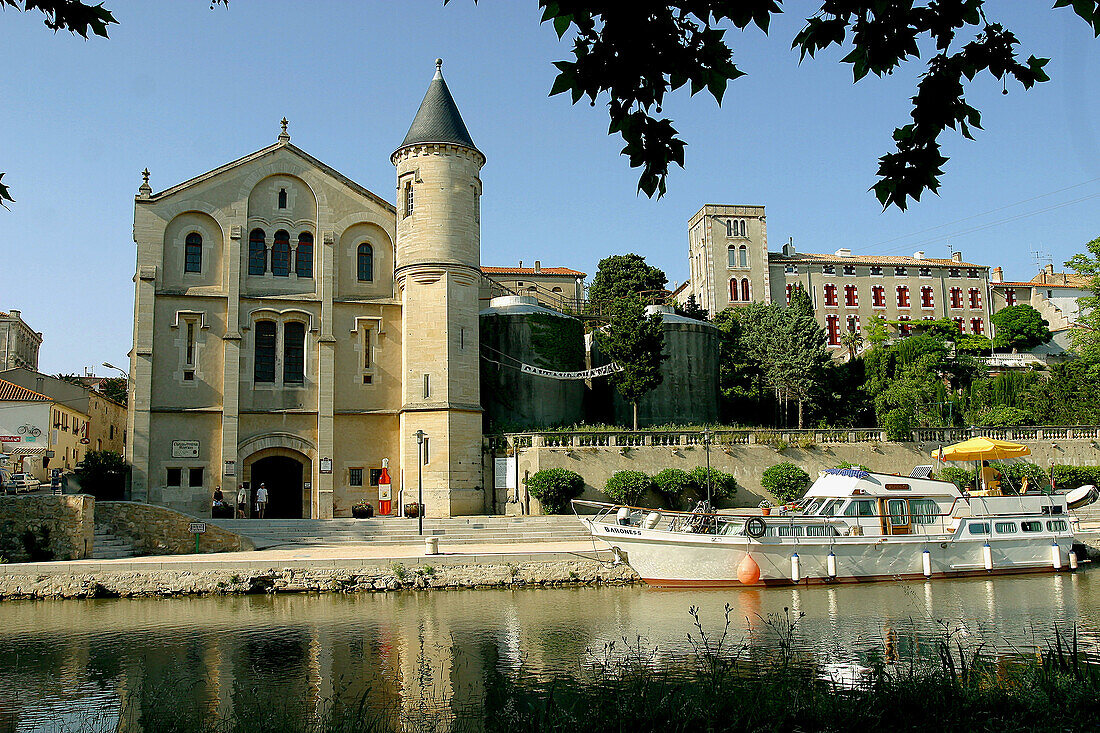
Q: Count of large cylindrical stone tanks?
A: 2